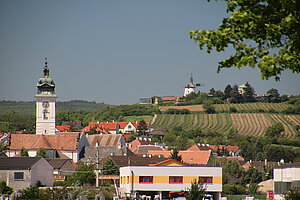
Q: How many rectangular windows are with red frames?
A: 3